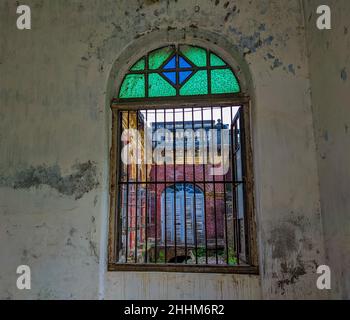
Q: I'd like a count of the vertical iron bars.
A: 12